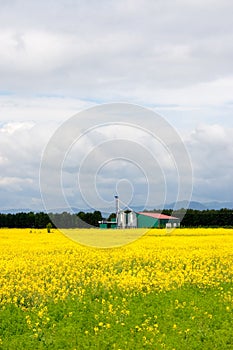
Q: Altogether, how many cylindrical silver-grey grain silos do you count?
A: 2